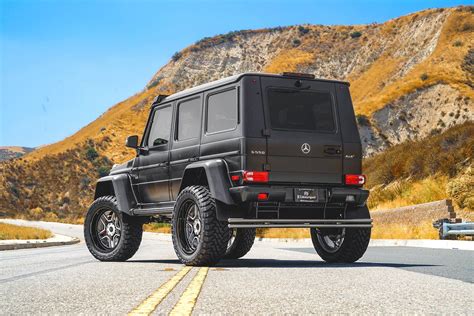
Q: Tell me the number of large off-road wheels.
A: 4